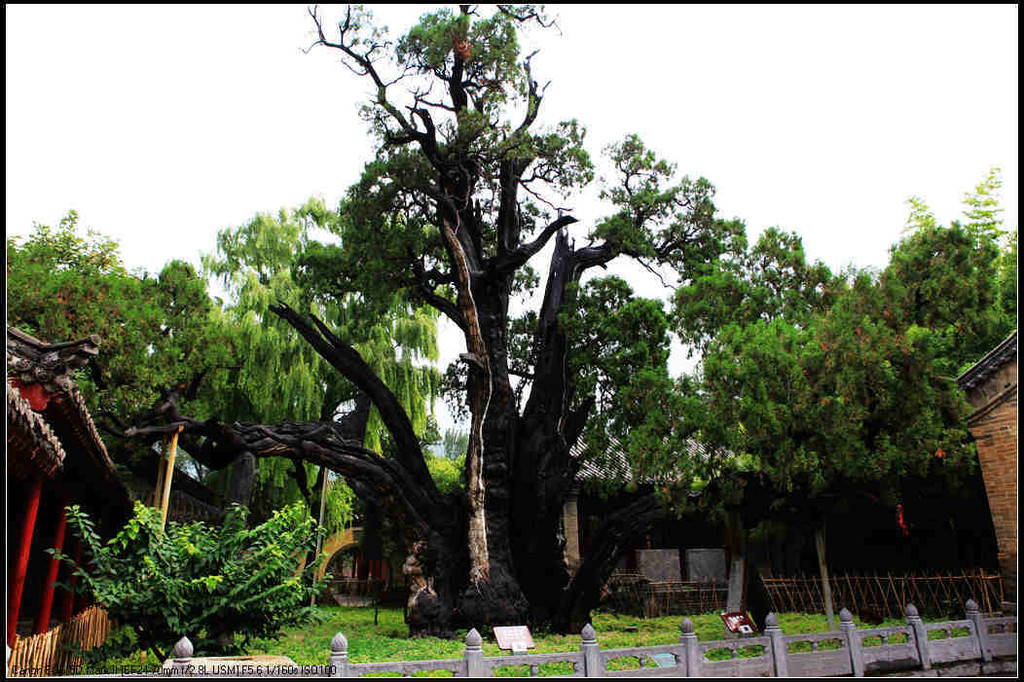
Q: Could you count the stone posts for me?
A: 9